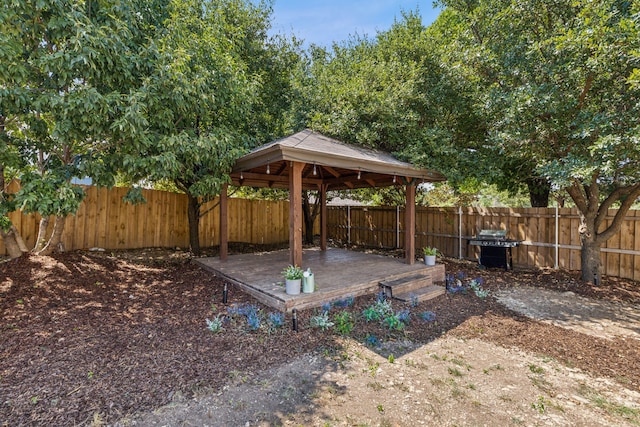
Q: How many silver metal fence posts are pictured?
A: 4